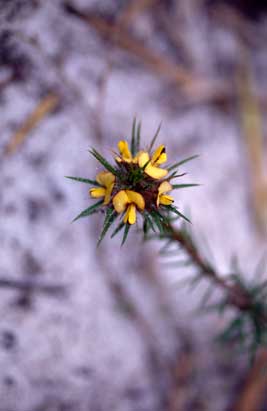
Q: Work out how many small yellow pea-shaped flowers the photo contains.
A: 5